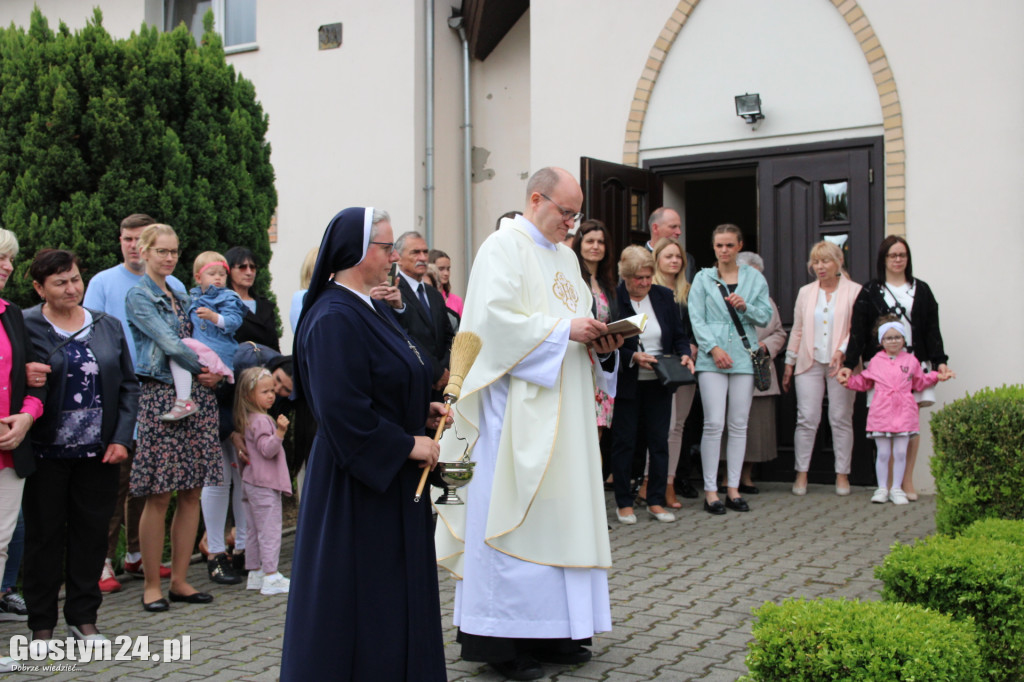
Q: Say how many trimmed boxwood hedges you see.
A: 3